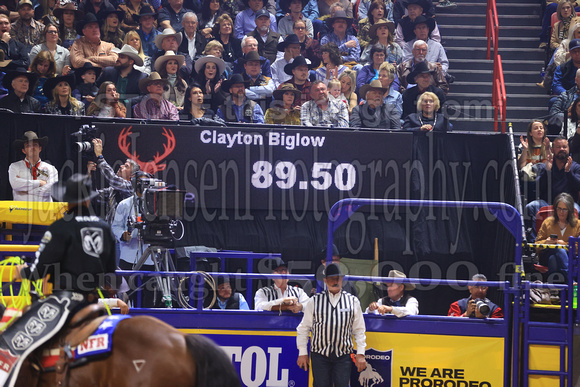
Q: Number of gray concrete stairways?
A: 1